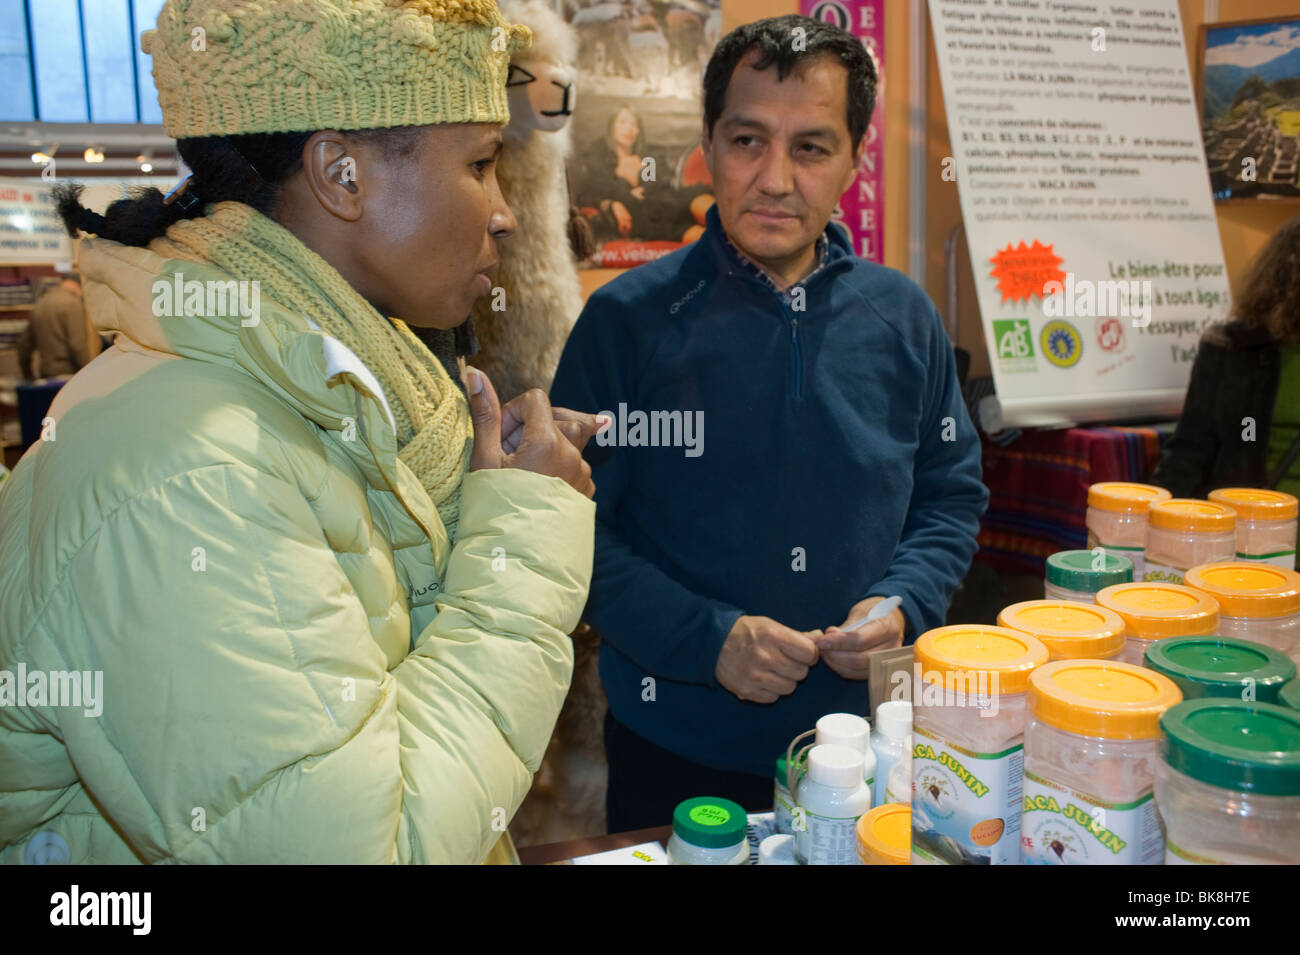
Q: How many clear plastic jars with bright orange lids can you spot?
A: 9